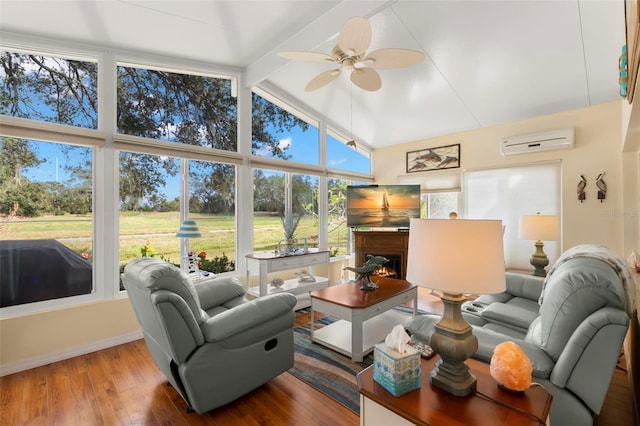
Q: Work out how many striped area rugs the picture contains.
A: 1